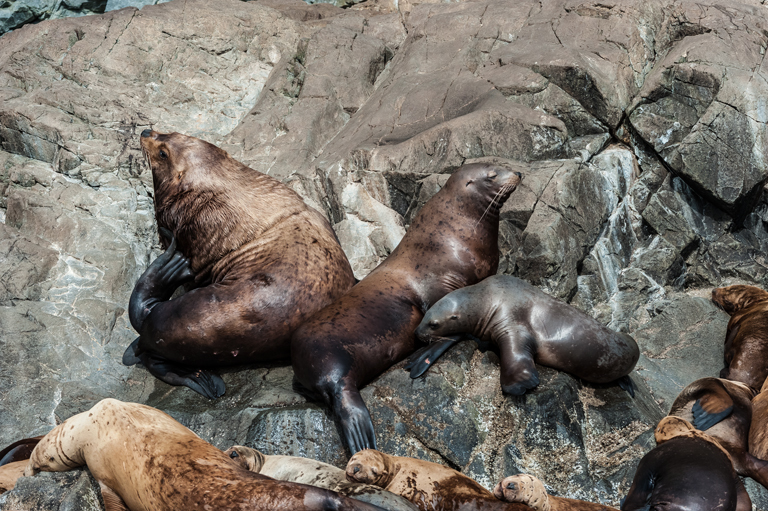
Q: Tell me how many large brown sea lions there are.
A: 2